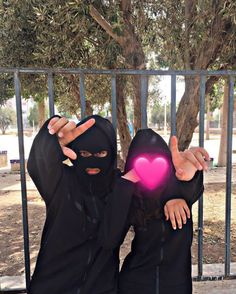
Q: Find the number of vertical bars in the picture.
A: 8